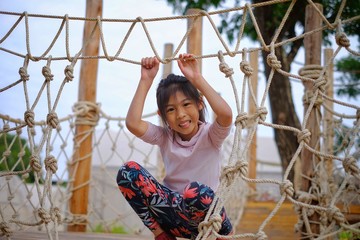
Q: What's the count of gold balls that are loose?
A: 0